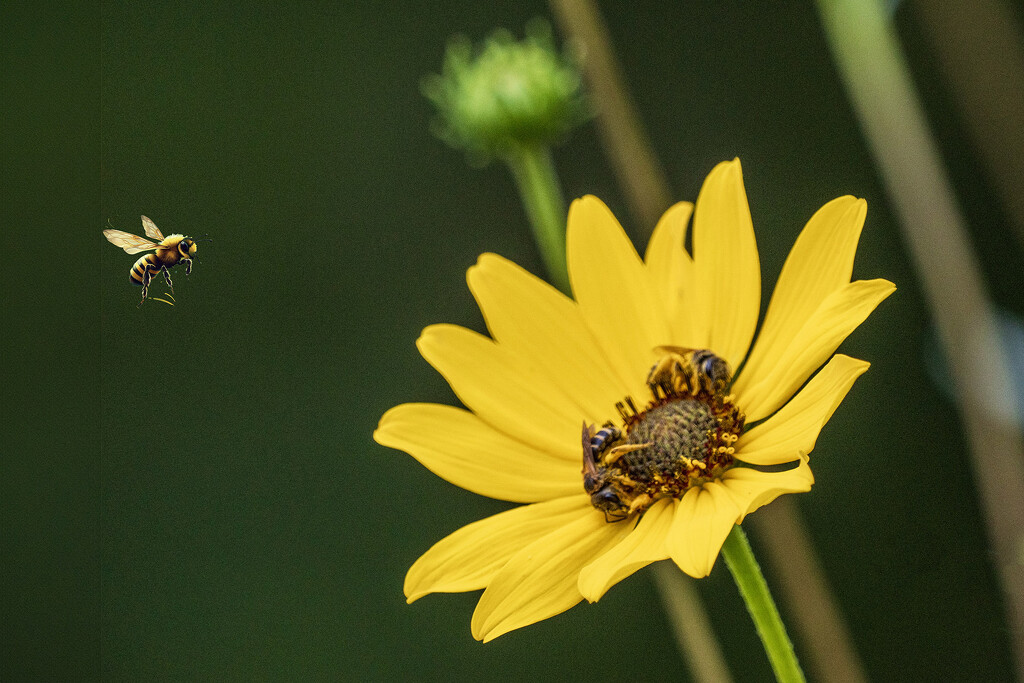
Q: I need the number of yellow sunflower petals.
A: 14